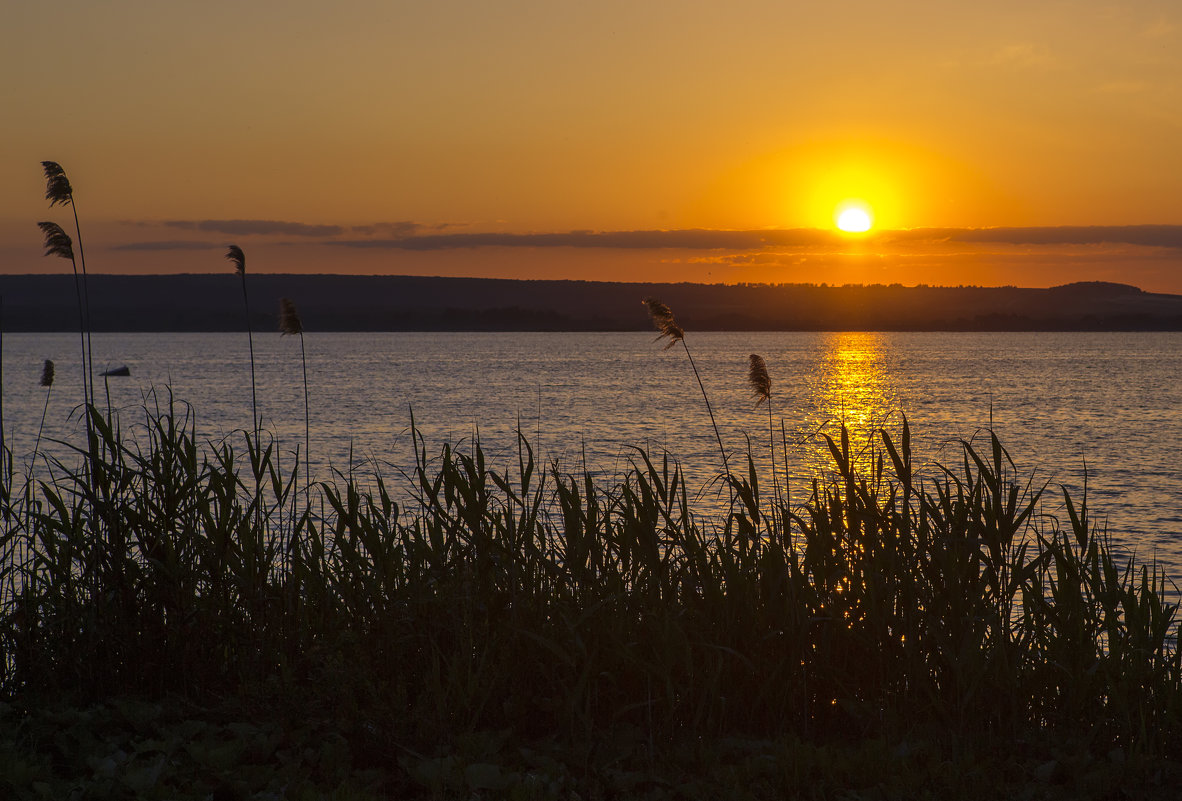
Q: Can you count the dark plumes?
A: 7